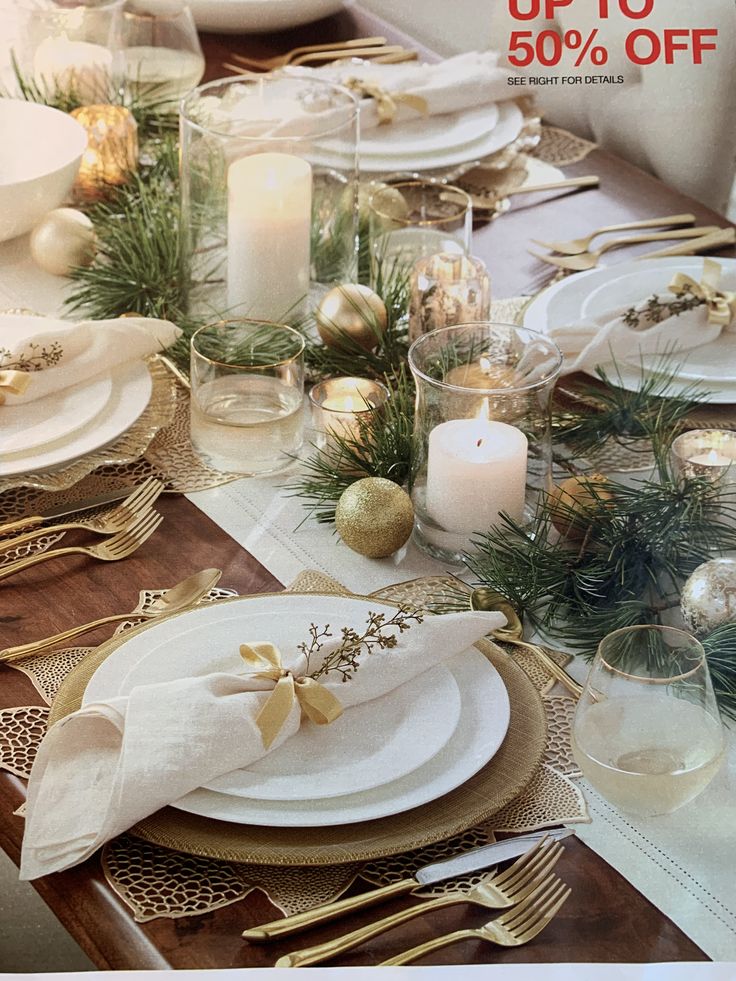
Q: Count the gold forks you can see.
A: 8